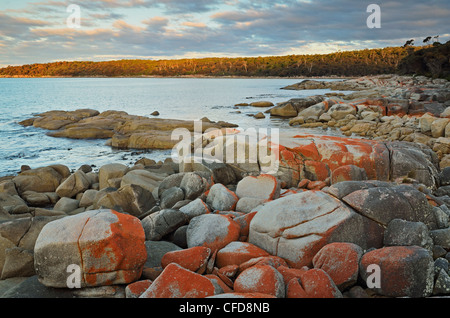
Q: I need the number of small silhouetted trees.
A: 3